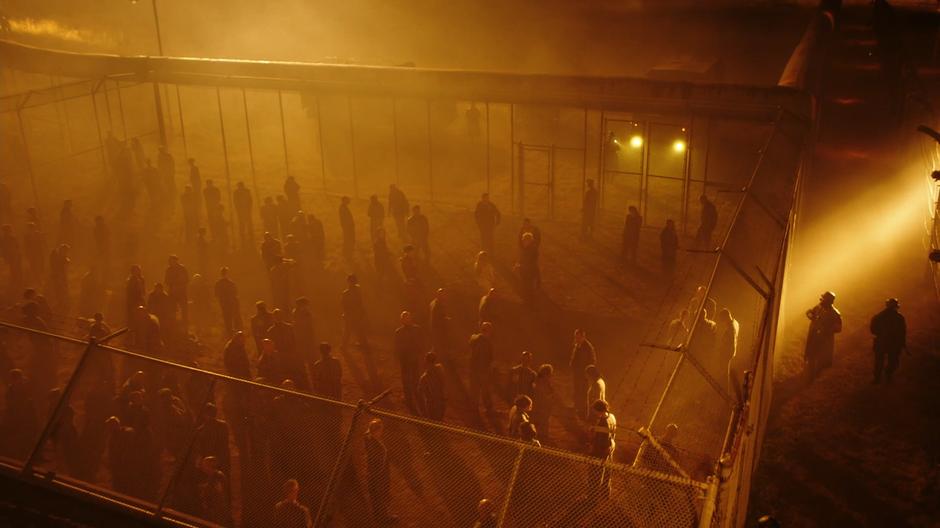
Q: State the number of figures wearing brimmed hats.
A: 2